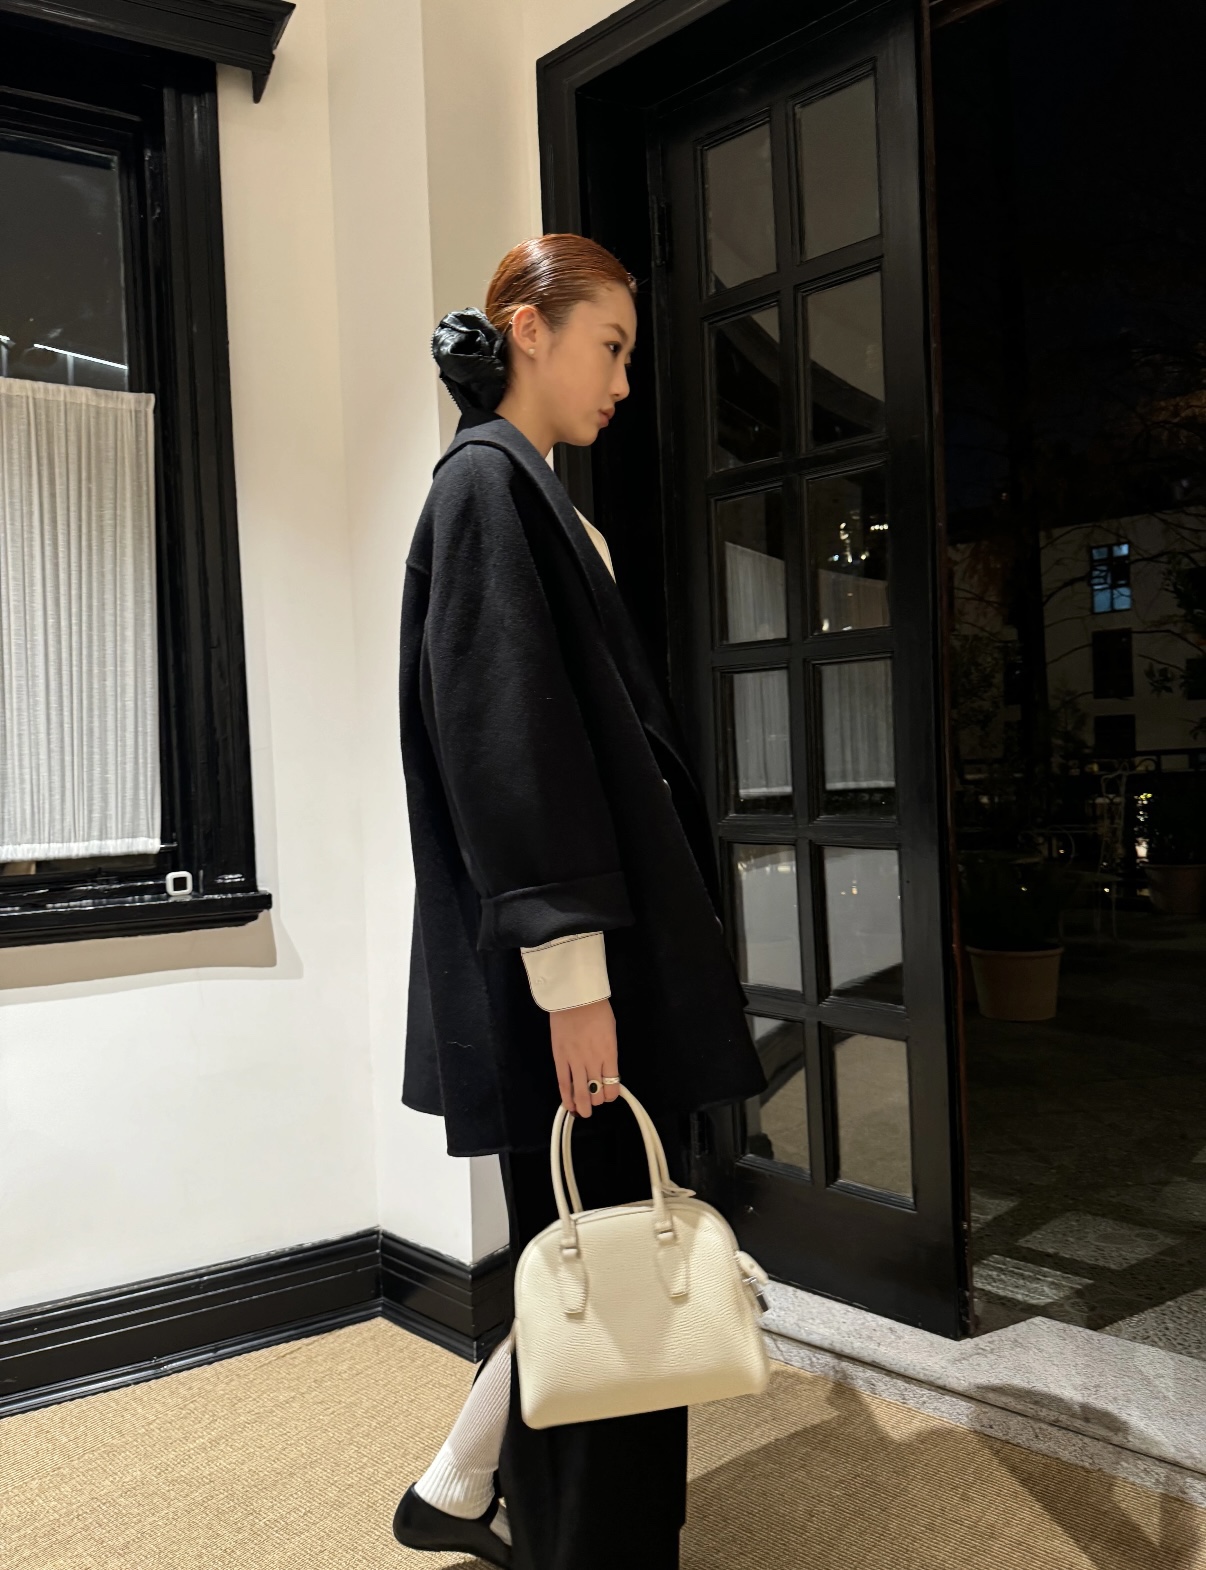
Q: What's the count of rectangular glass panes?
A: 12